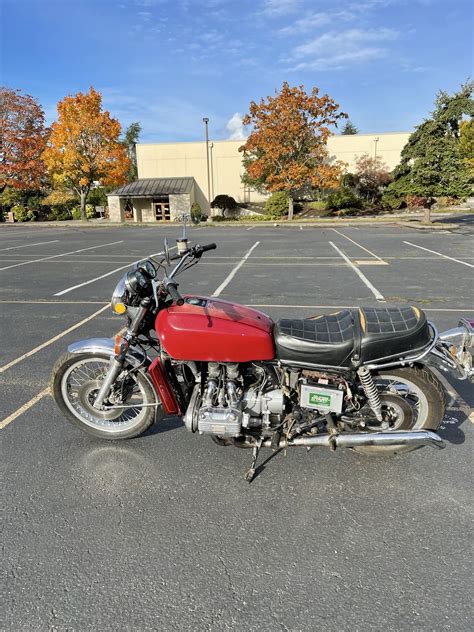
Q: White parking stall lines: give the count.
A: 6